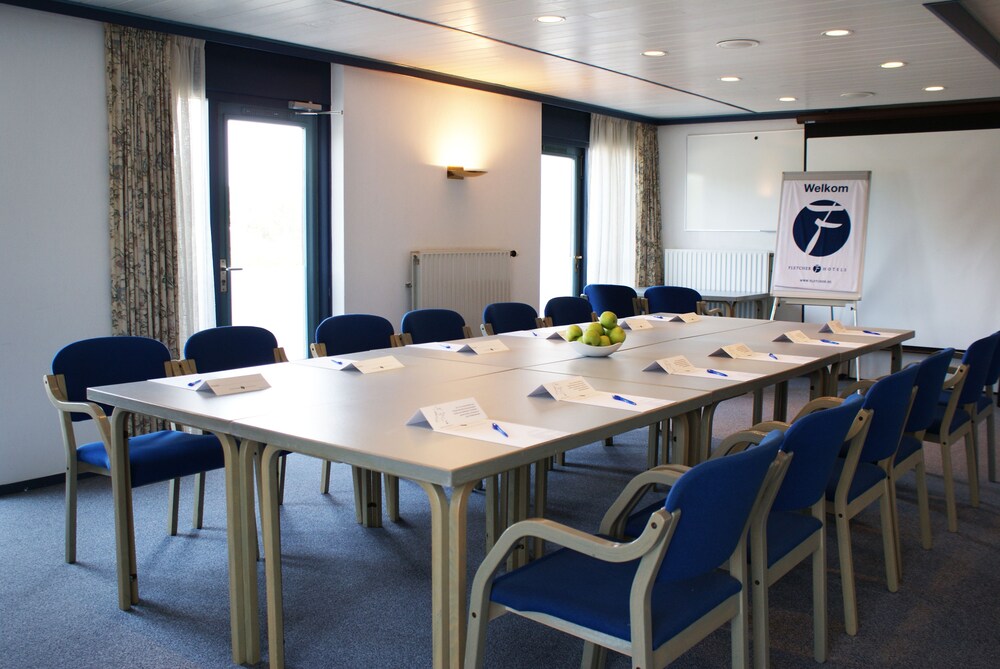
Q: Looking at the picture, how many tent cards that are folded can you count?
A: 12